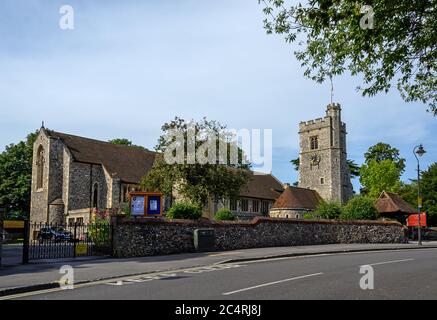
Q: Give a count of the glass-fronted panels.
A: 2